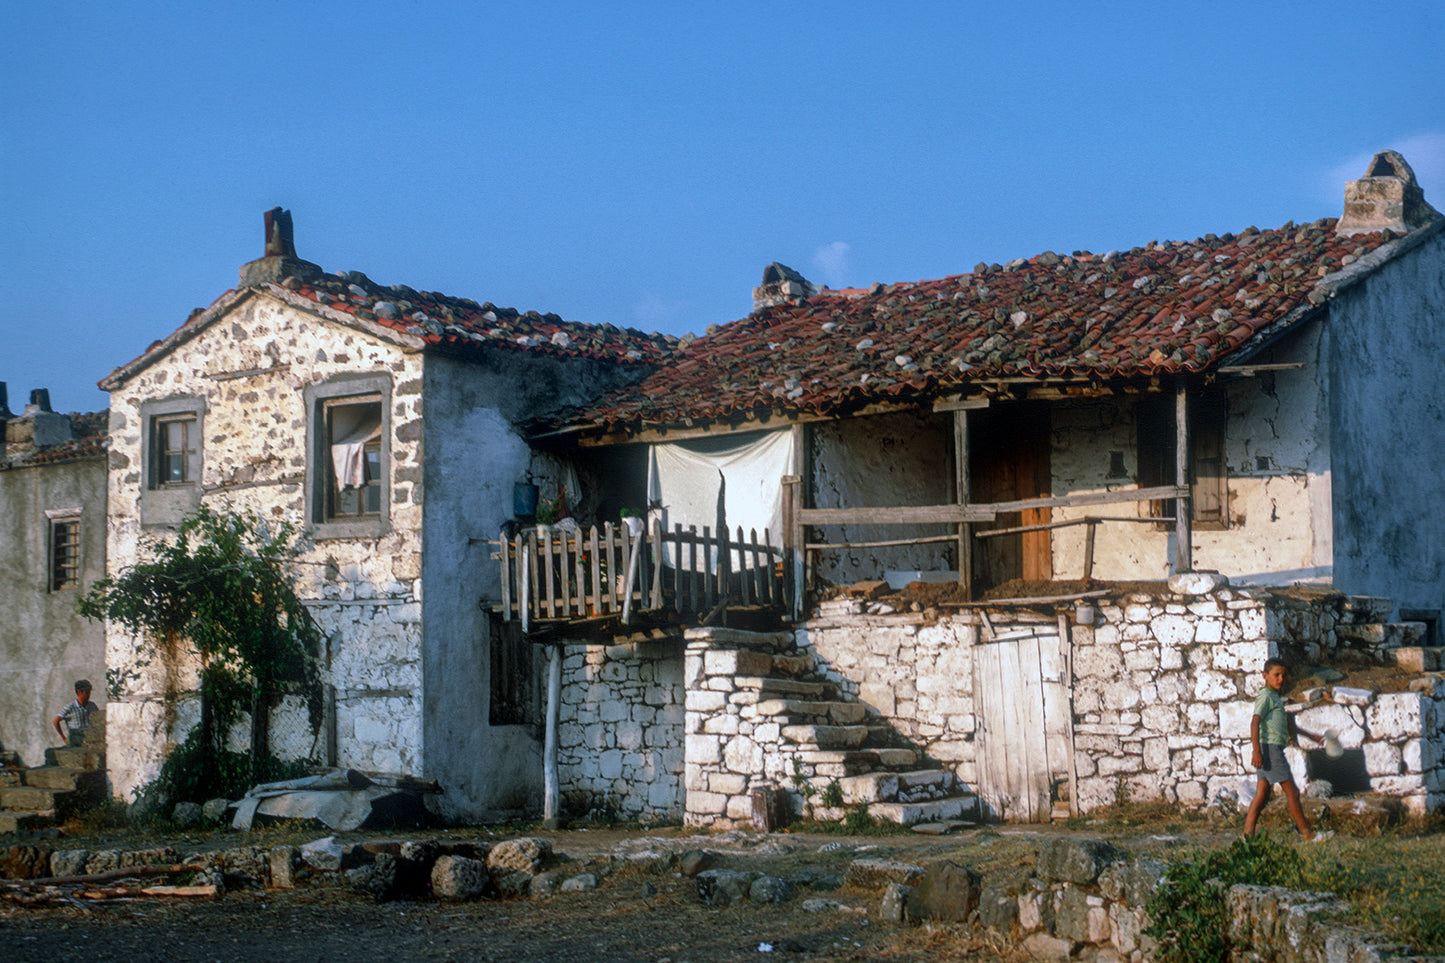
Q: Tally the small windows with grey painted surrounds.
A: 2